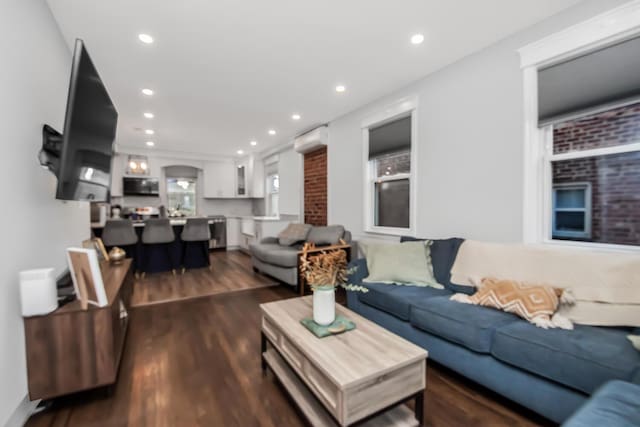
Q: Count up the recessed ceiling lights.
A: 11